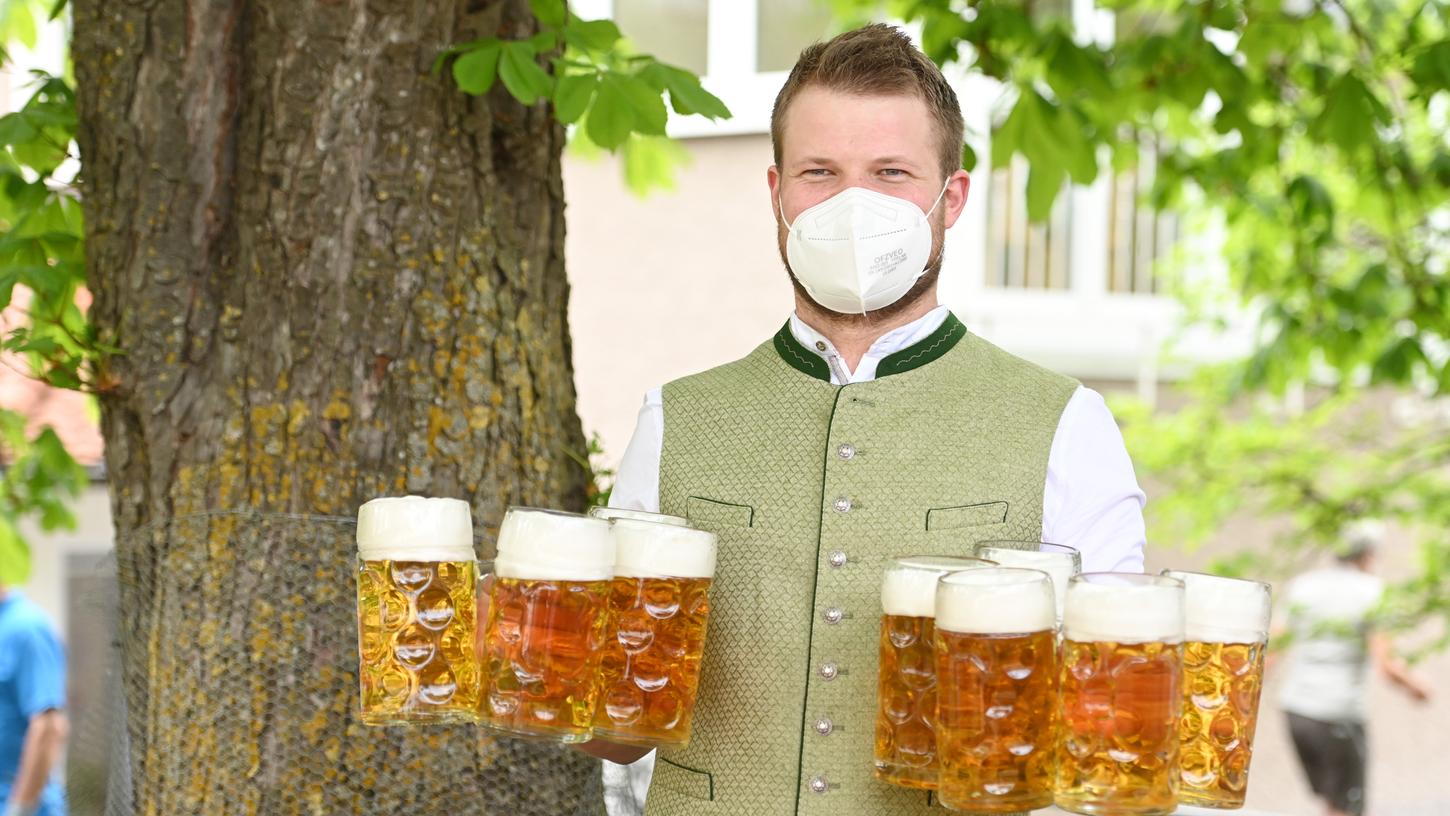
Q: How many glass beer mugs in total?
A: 9